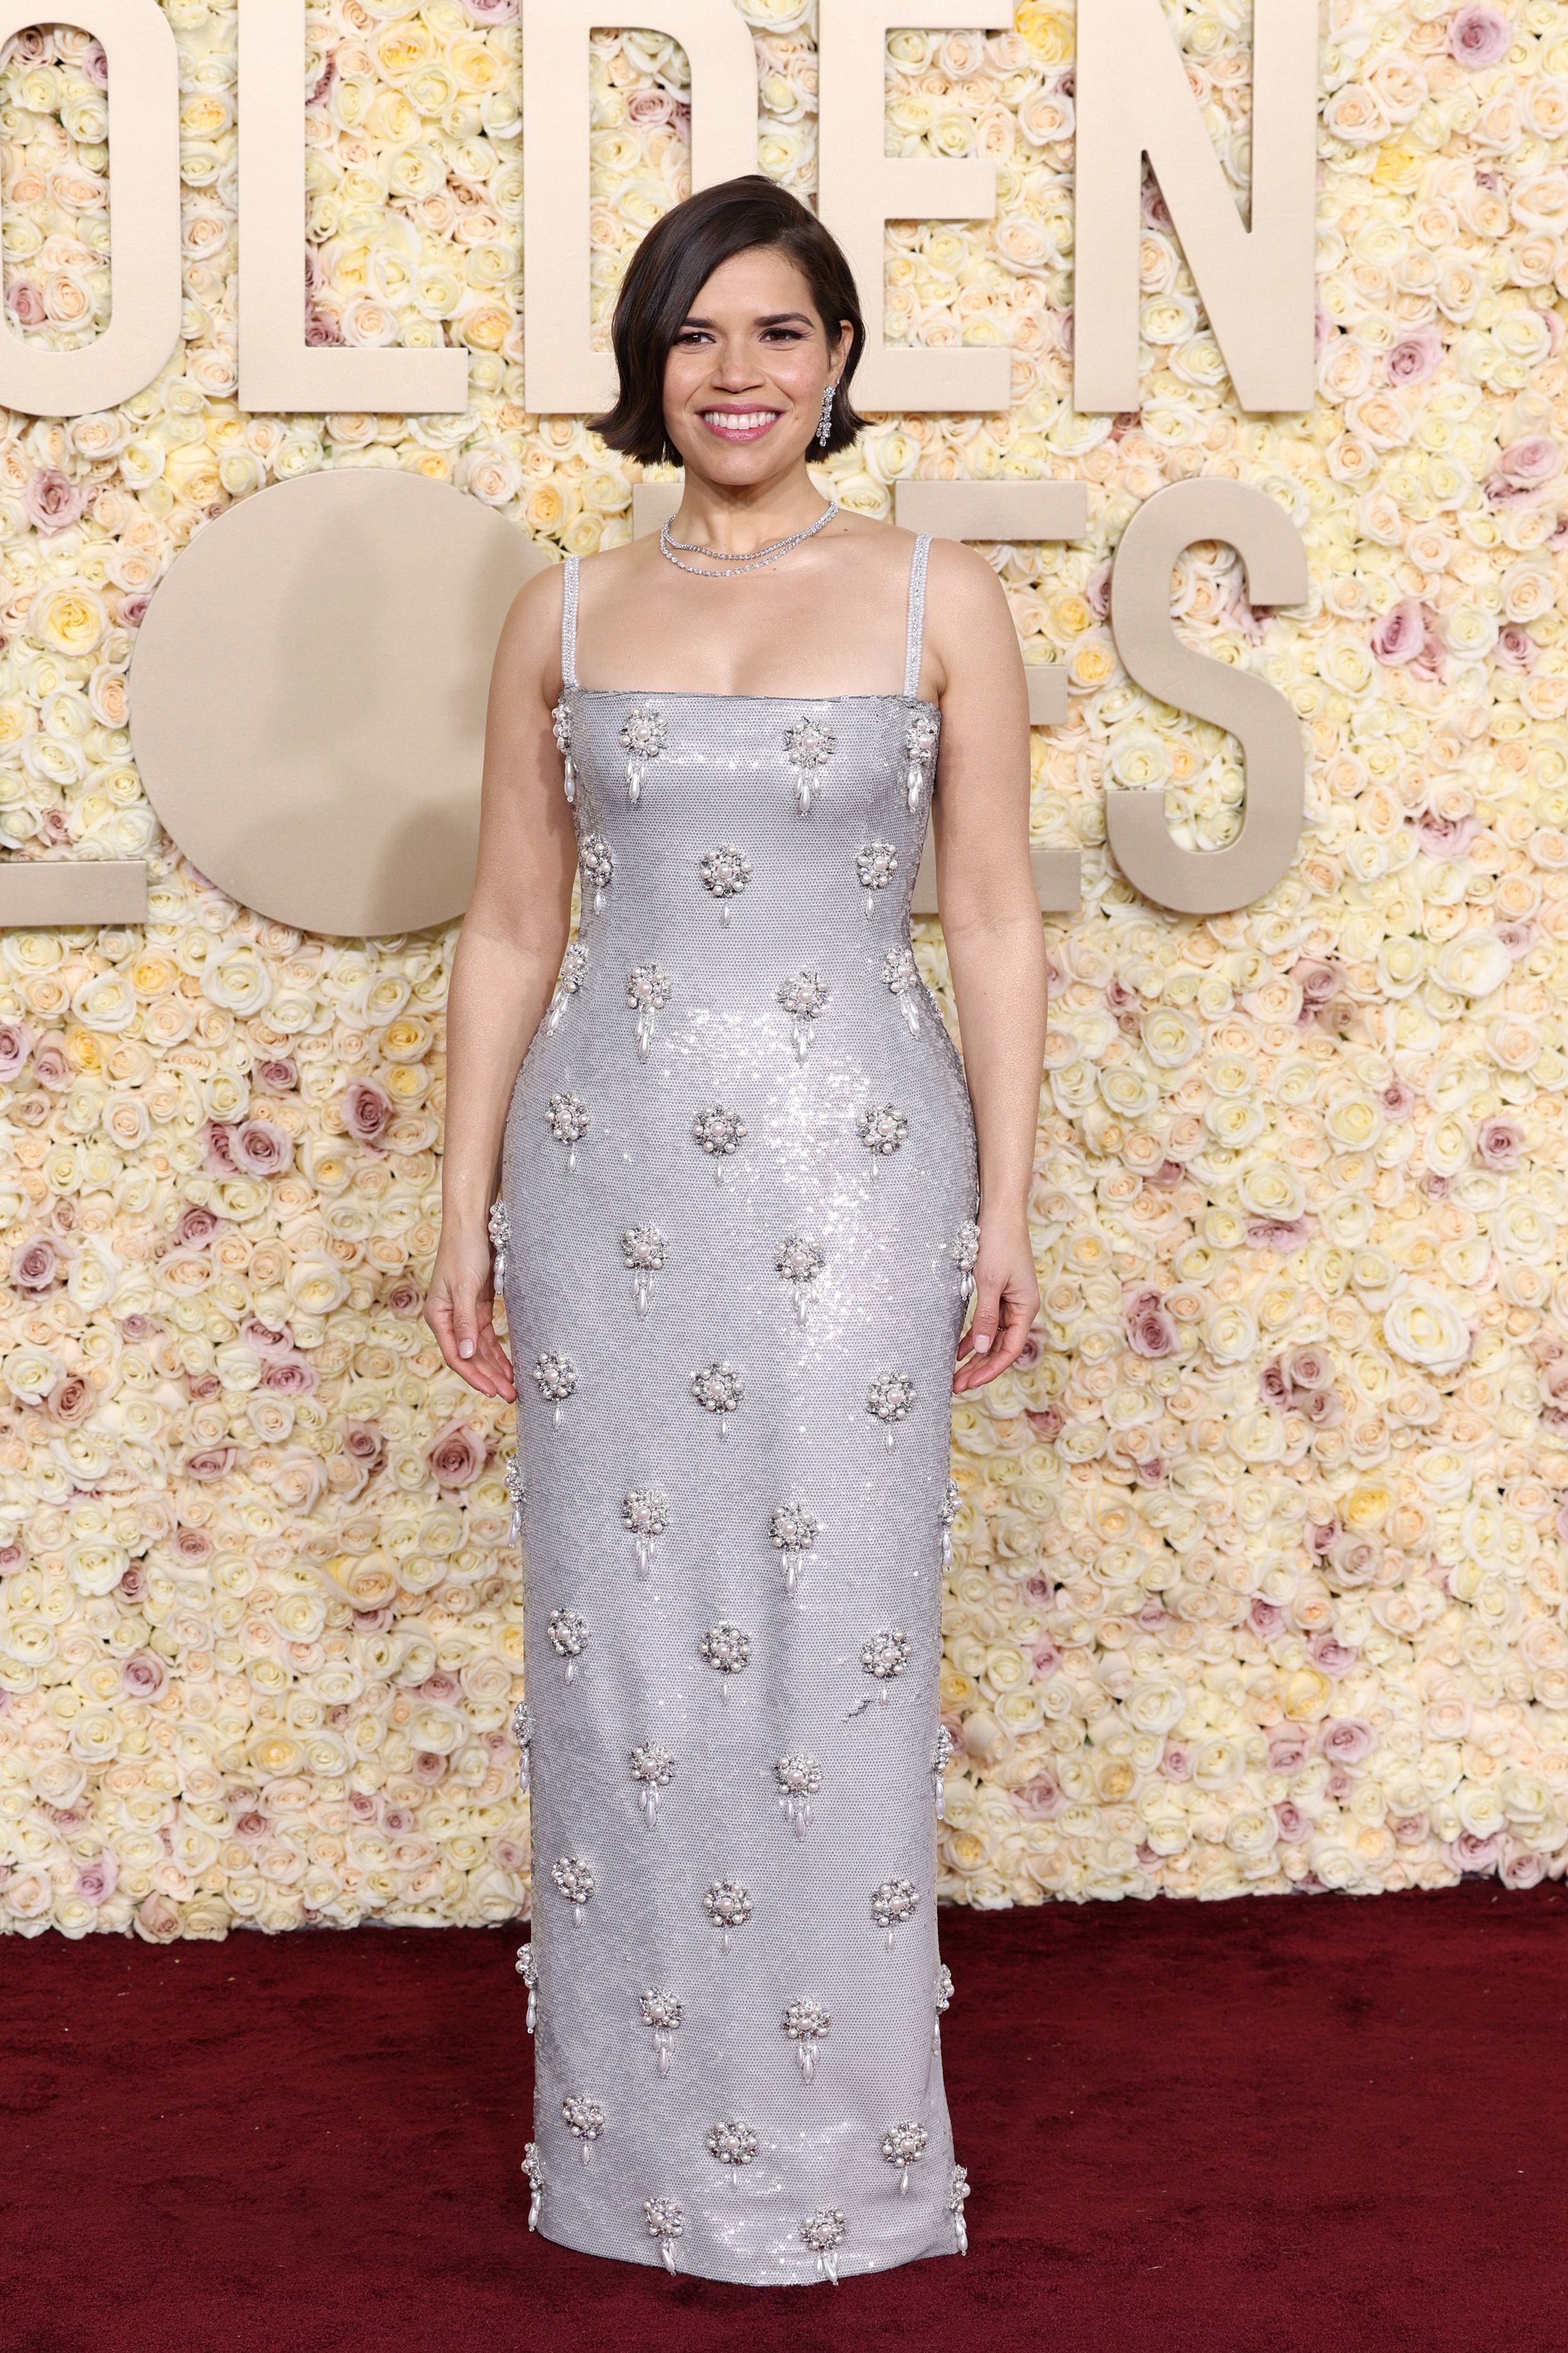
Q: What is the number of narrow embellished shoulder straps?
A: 2